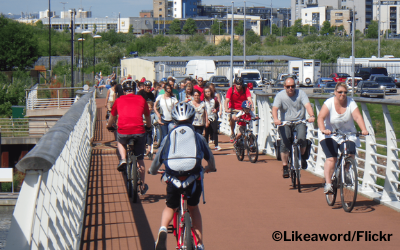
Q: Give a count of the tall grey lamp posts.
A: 4